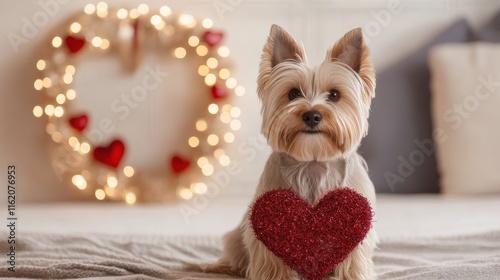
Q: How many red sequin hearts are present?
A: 1